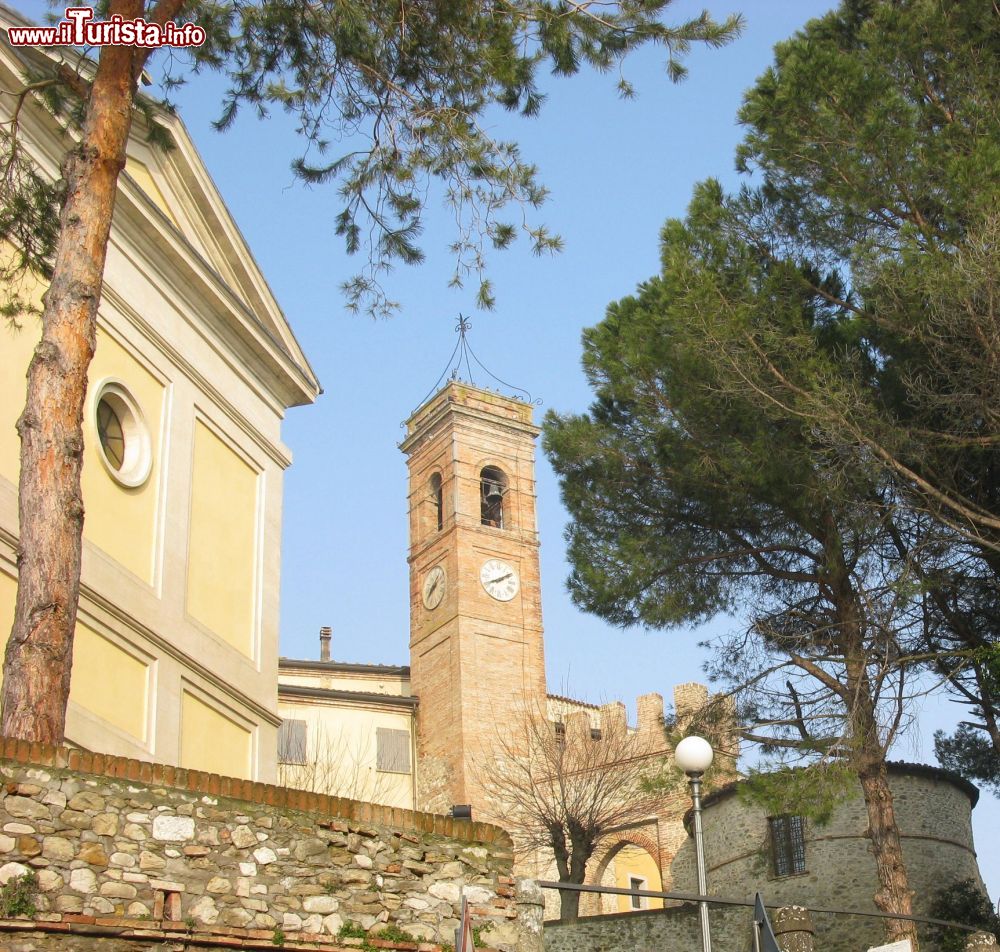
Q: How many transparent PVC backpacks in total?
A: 0